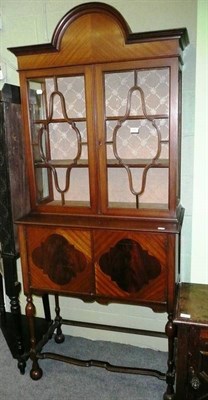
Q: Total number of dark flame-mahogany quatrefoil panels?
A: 2